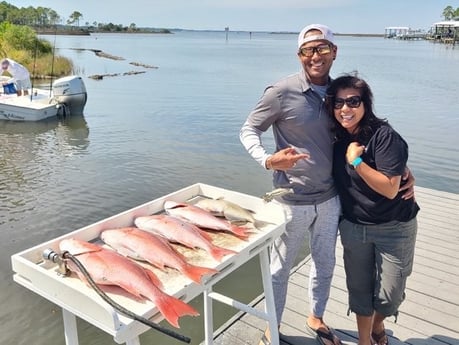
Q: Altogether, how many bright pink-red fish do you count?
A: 4